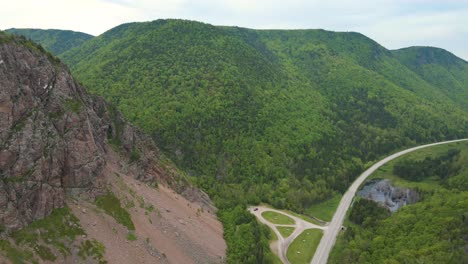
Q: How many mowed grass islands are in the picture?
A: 3